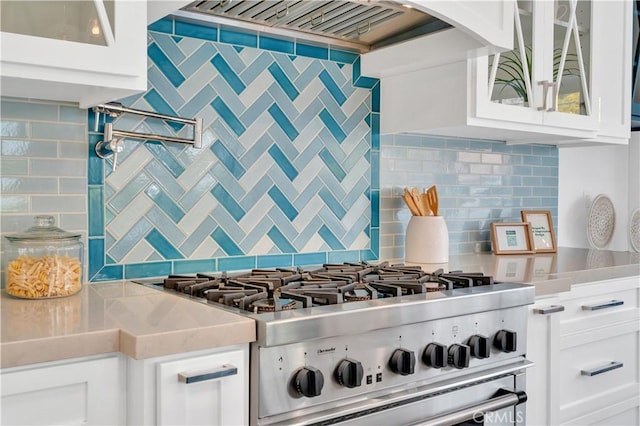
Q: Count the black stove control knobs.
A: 7